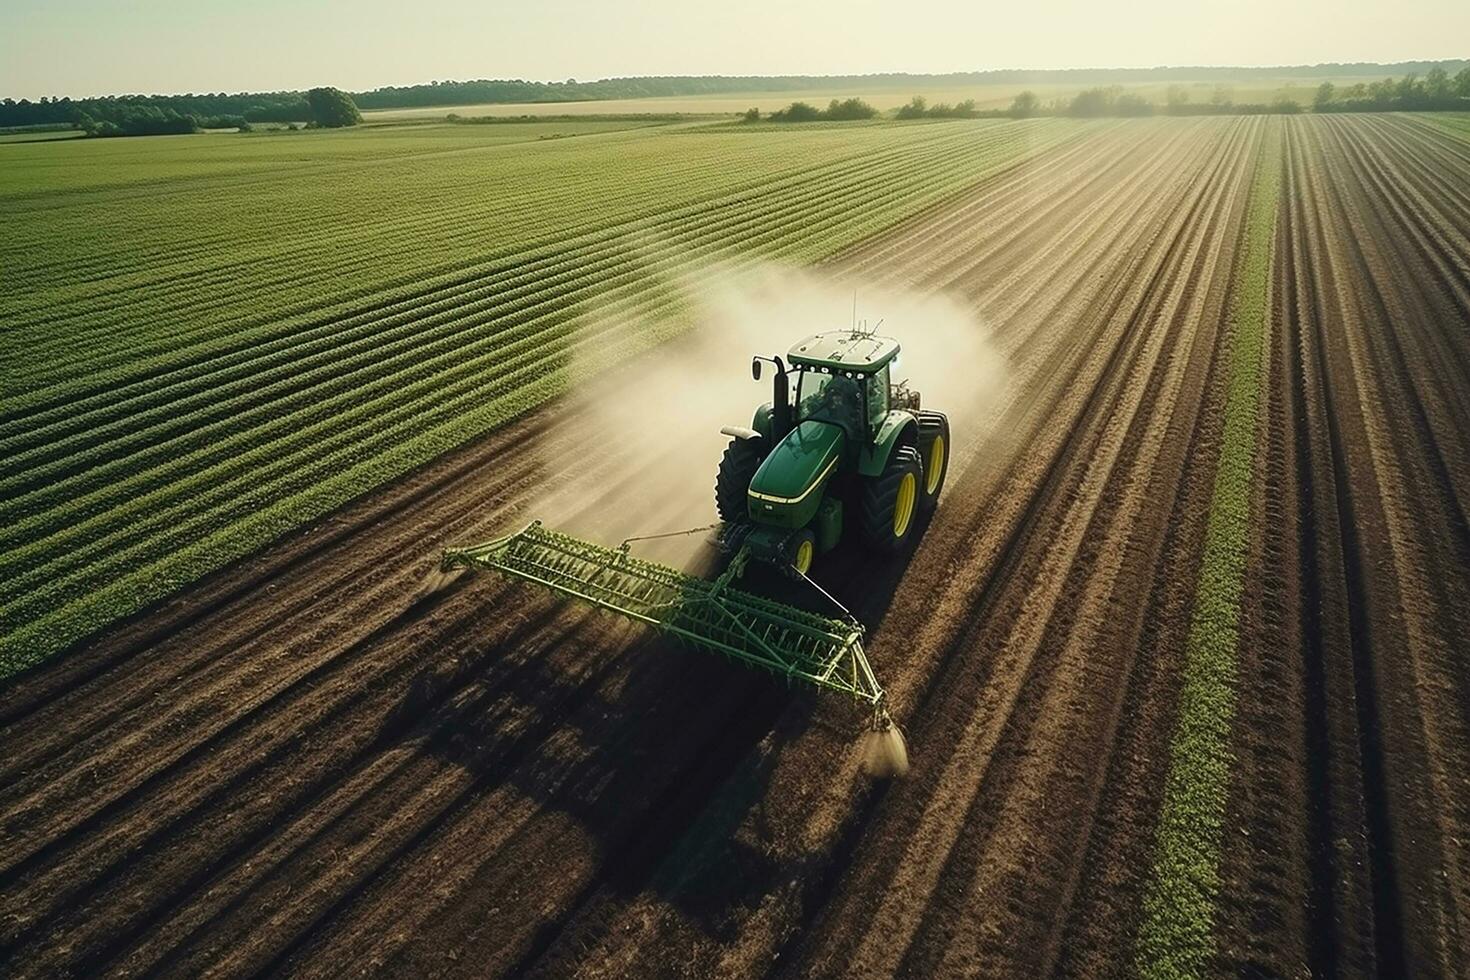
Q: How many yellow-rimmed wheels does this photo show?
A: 3